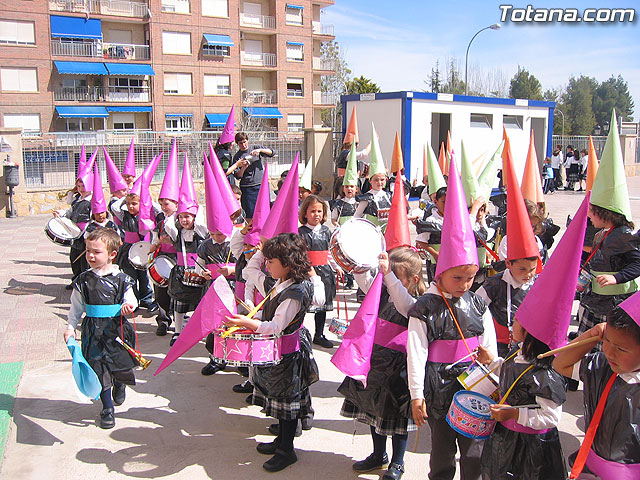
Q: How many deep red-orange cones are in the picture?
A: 2